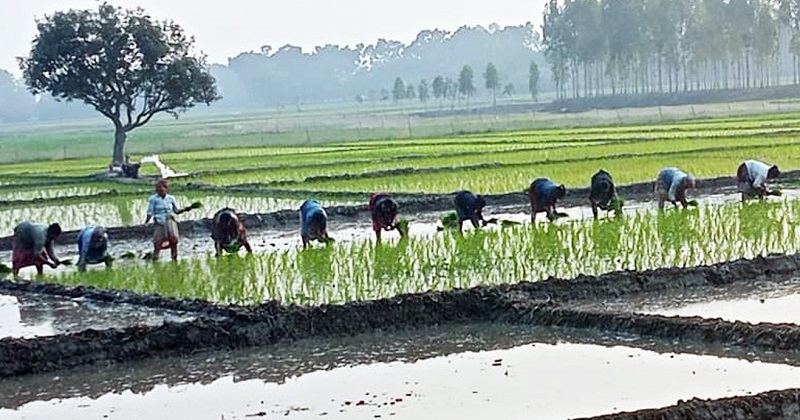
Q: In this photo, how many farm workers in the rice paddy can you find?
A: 11